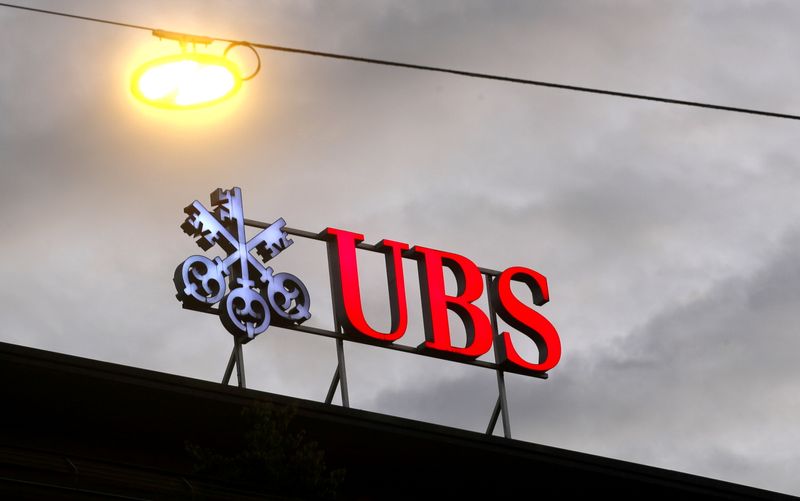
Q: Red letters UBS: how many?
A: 3